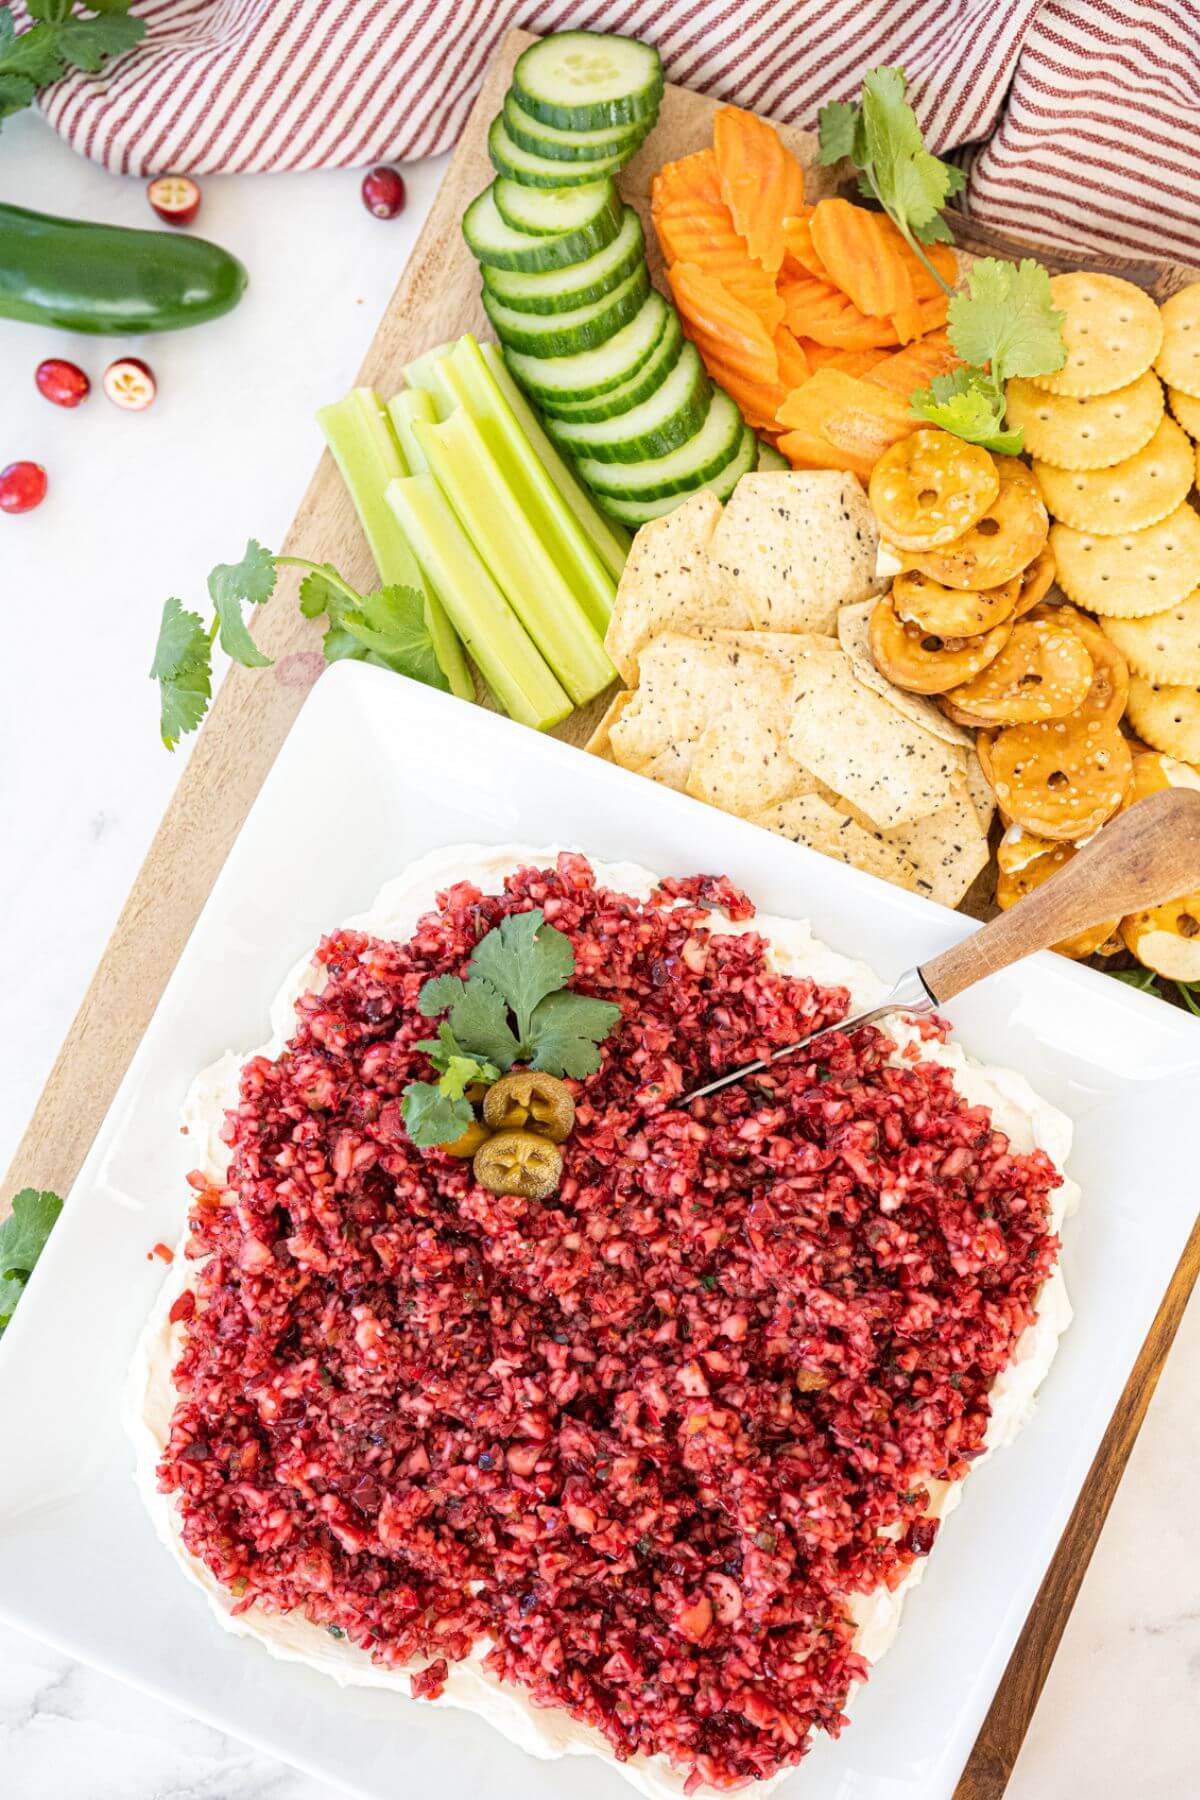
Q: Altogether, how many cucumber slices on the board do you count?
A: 13